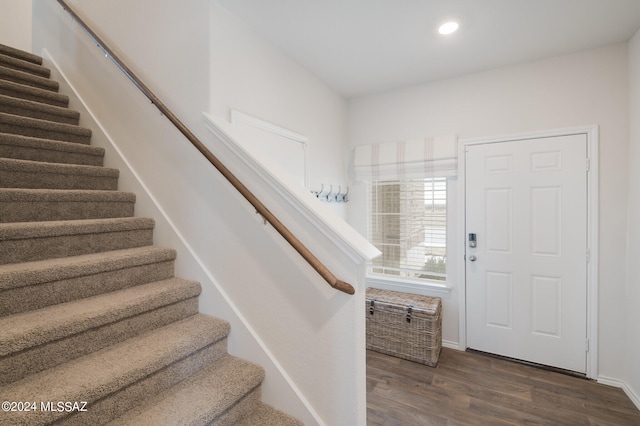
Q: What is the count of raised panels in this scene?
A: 6